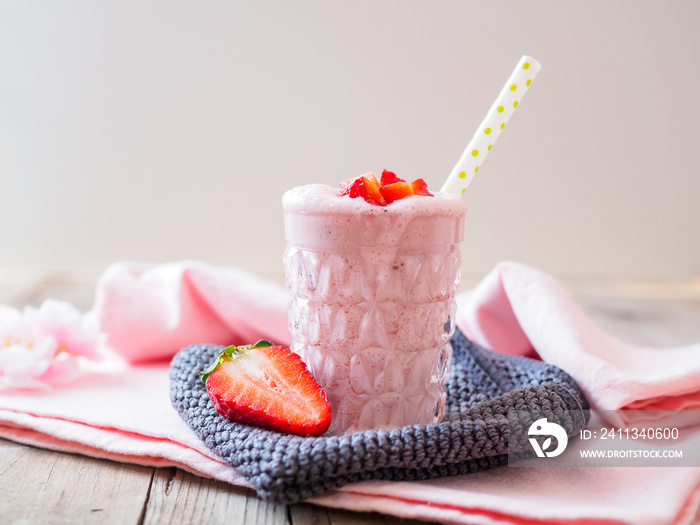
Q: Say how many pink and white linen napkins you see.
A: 1